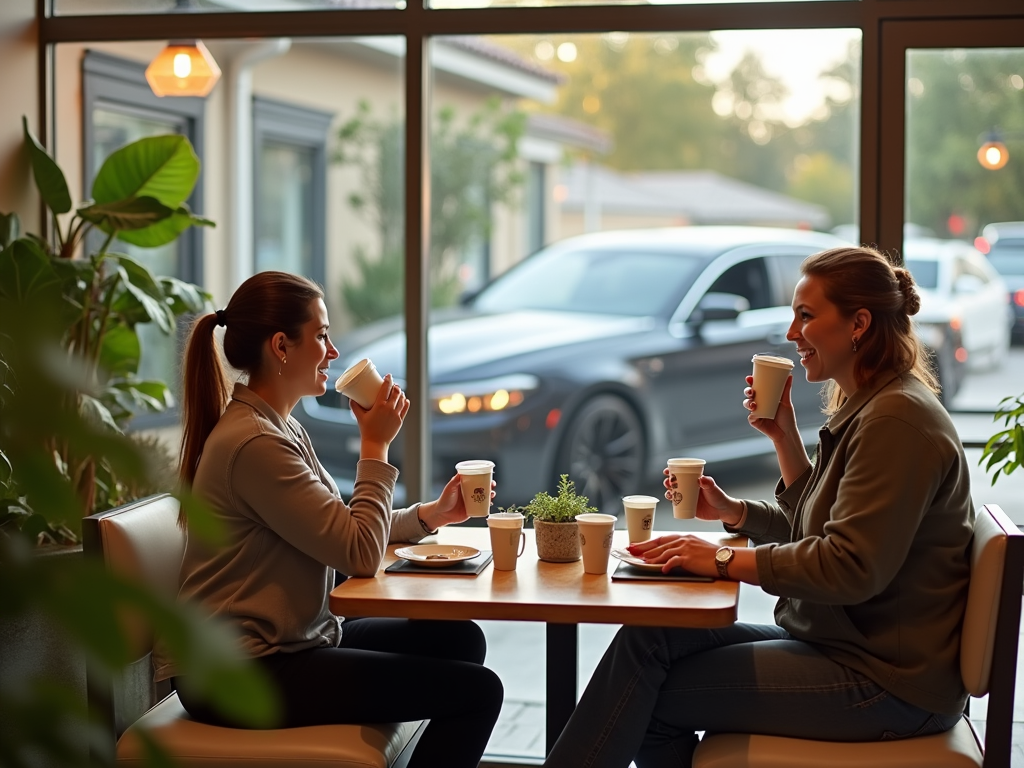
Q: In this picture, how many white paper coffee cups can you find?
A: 7